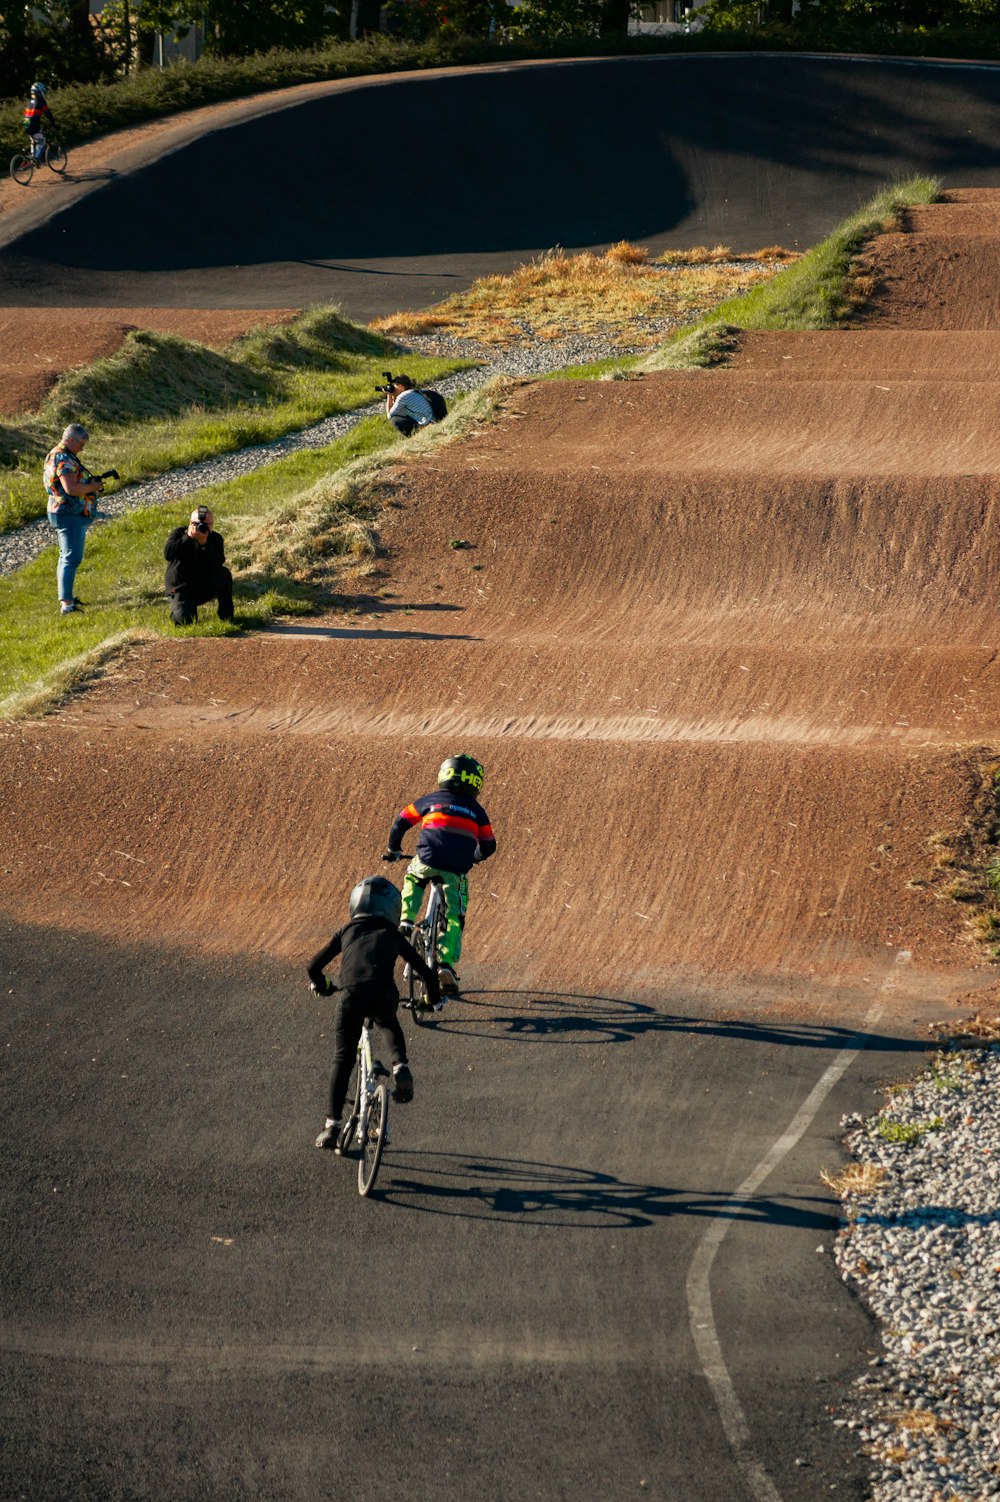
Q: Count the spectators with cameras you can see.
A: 3